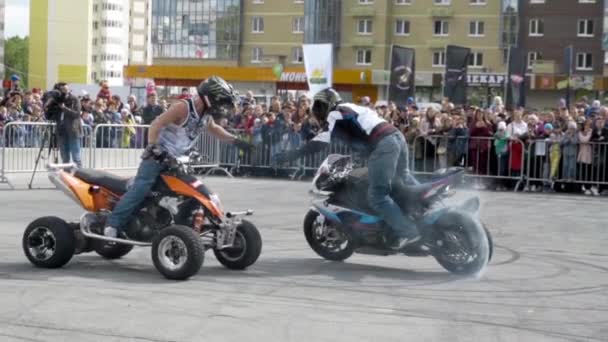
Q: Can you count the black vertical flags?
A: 3